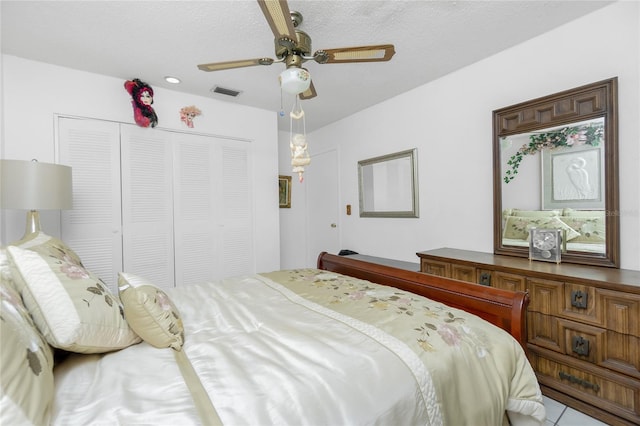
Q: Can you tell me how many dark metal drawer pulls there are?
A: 4